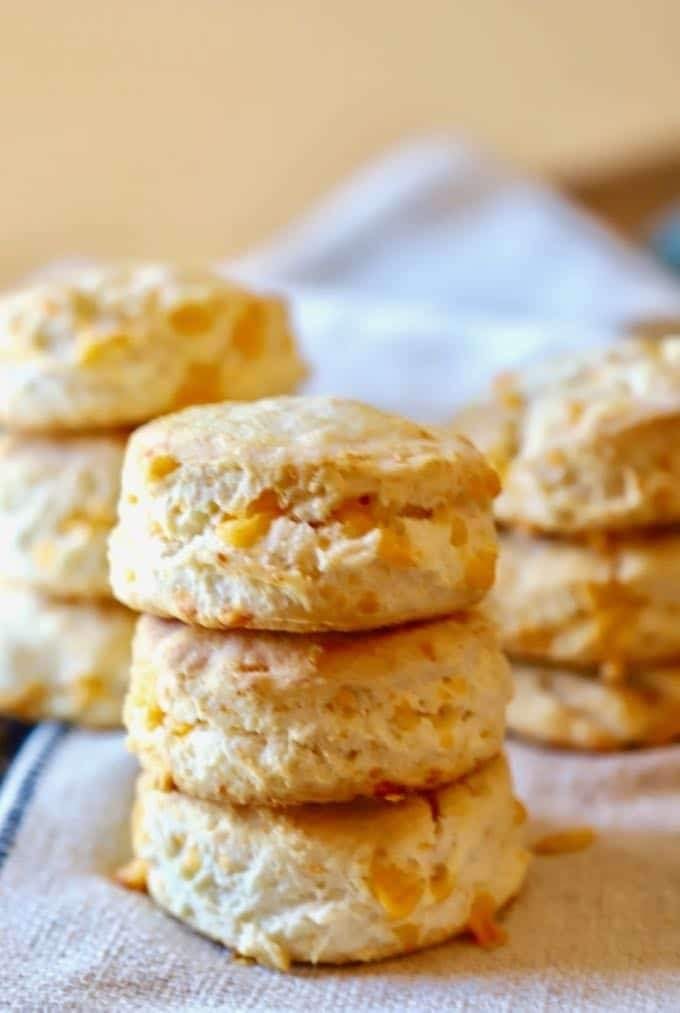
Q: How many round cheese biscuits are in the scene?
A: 9